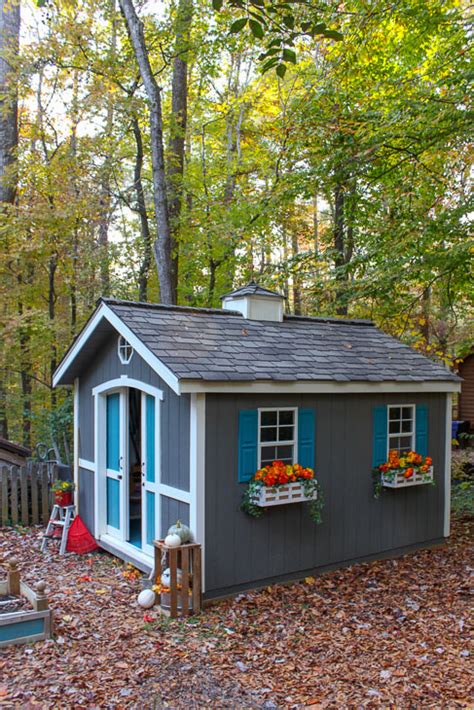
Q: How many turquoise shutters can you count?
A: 4